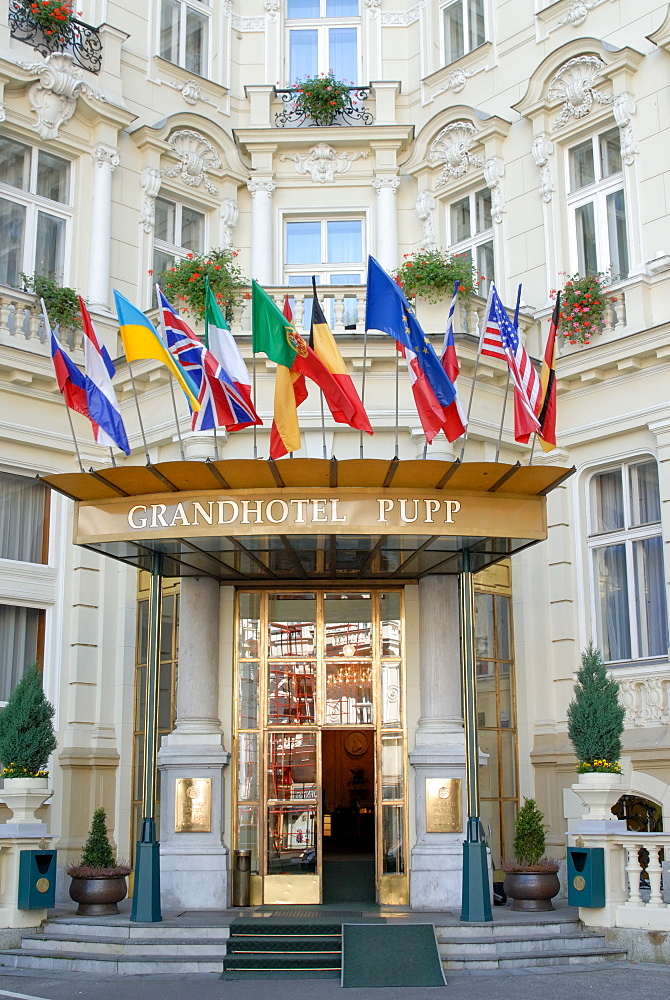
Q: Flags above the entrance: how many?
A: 14